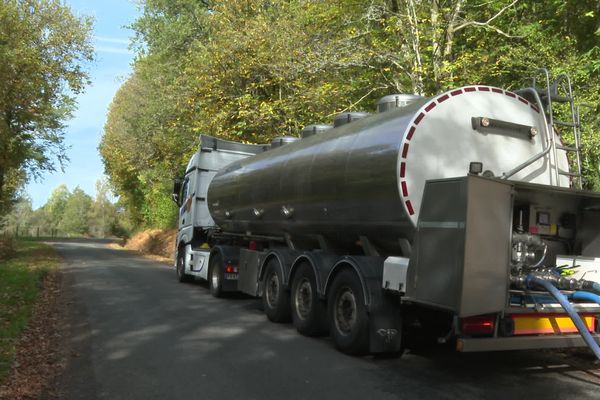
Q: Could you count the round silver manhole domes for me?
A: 4